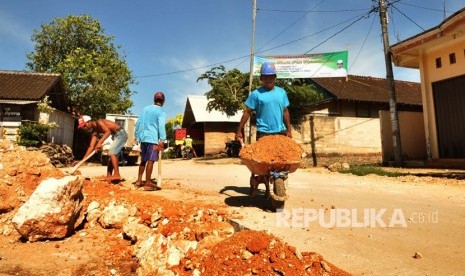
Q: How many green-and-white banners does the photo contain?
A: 1